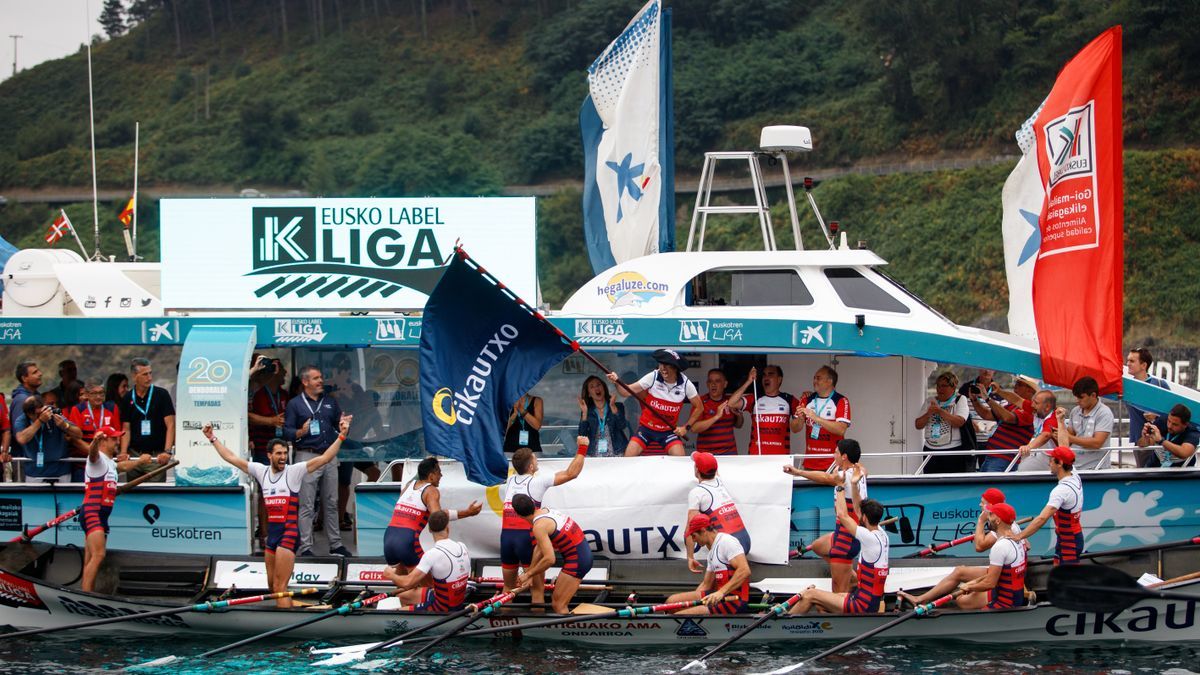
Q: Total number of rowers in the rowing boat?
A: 13